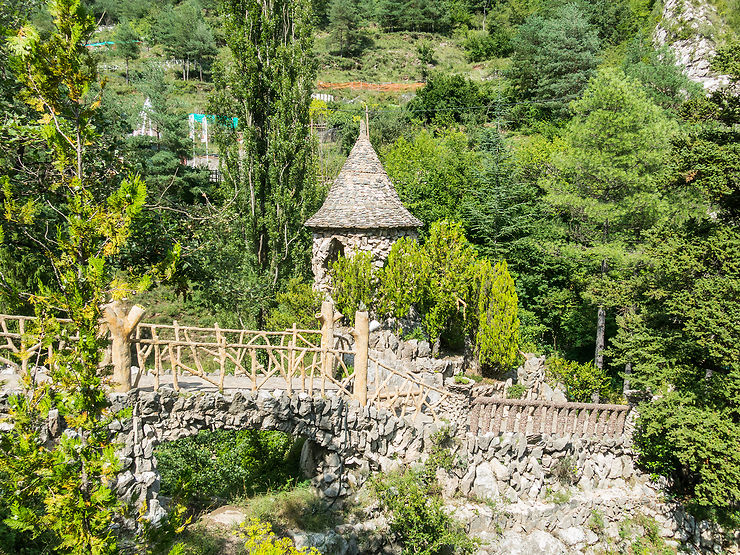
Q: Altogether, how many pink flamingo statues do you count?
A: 0